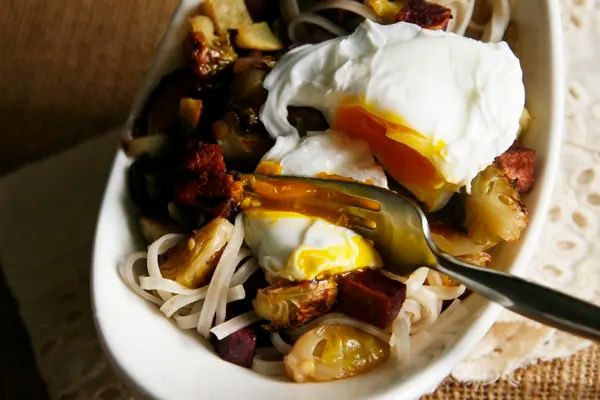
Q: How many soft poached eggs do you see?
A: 2